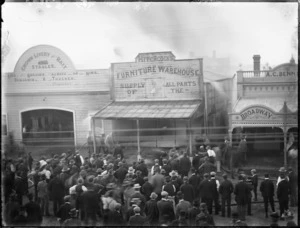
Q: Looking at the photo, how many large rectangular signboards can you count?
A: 1